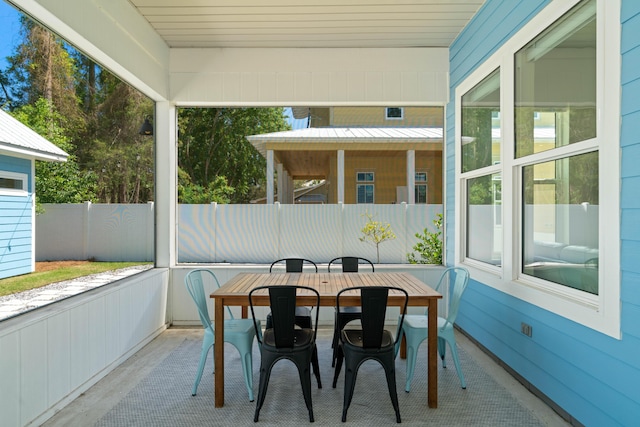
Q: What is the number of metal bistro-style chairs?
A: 6